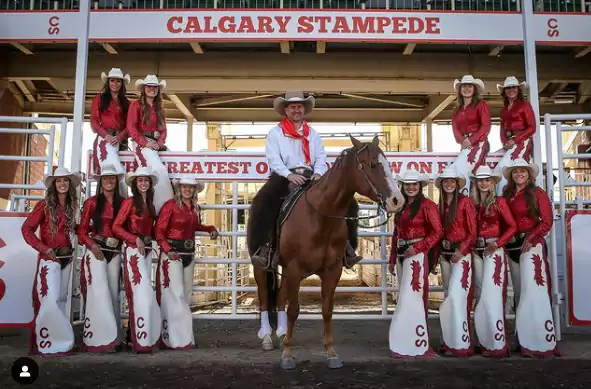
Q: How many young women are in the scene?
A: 12